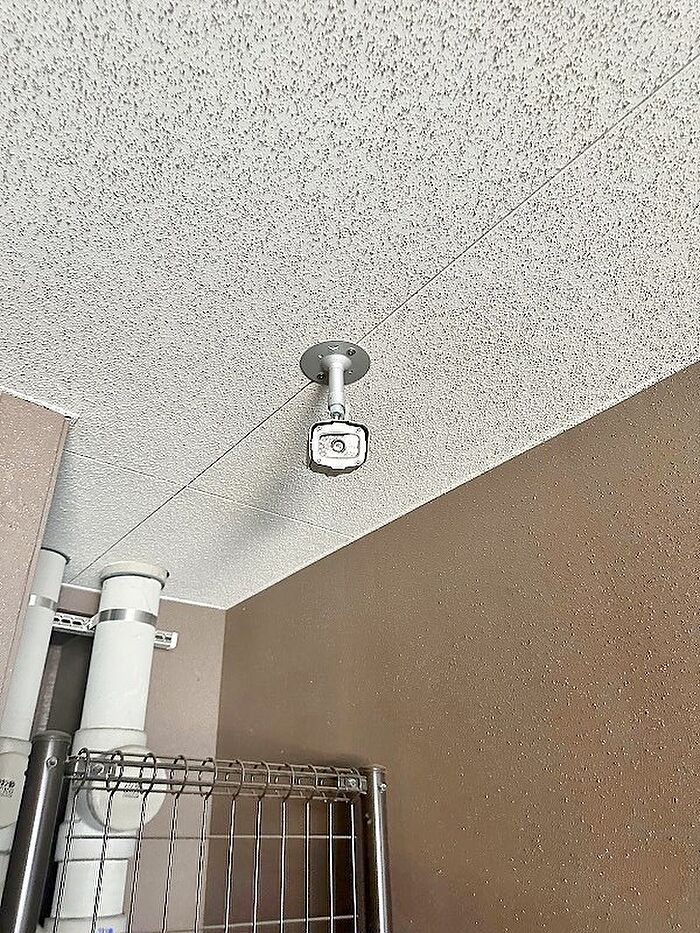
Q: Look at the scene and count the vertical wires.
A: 11